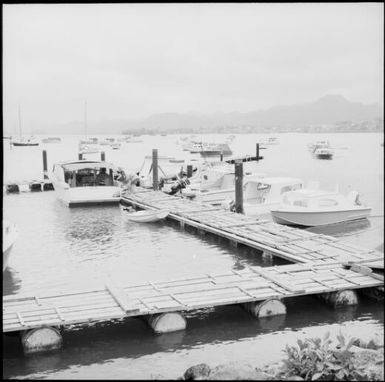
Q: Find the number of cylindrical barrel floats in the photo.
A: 4